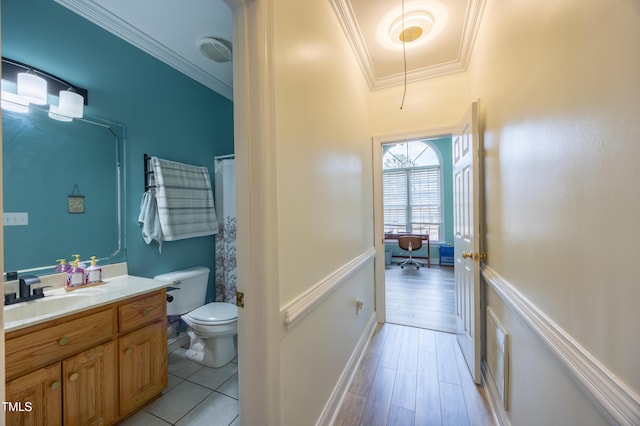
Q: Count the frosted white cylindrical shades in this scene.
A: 2